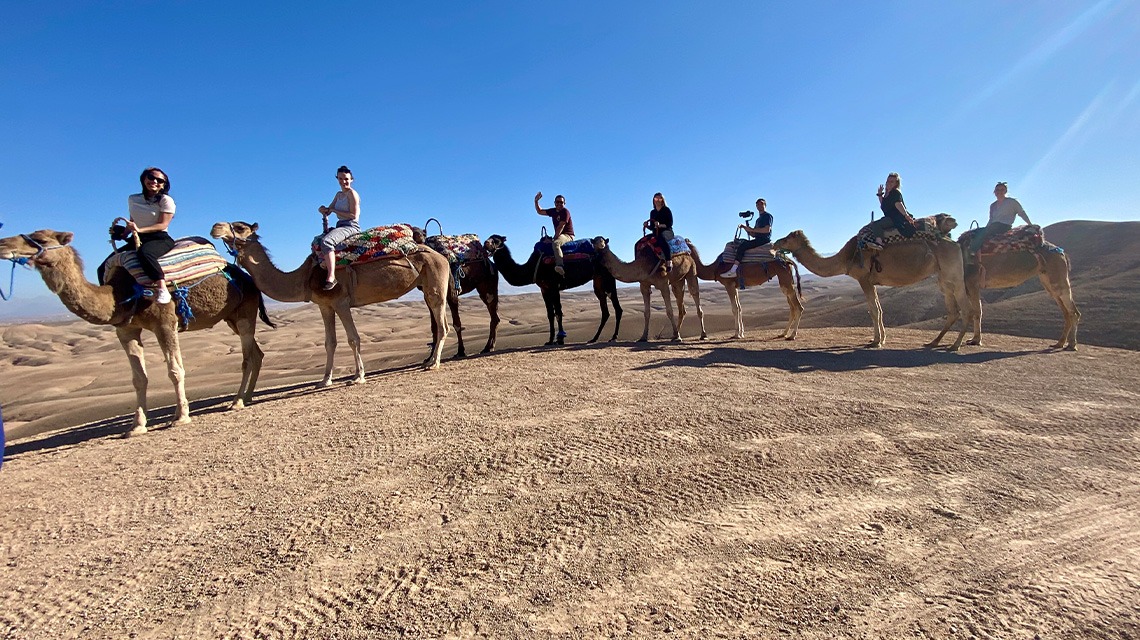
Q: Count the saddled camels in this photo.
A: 8